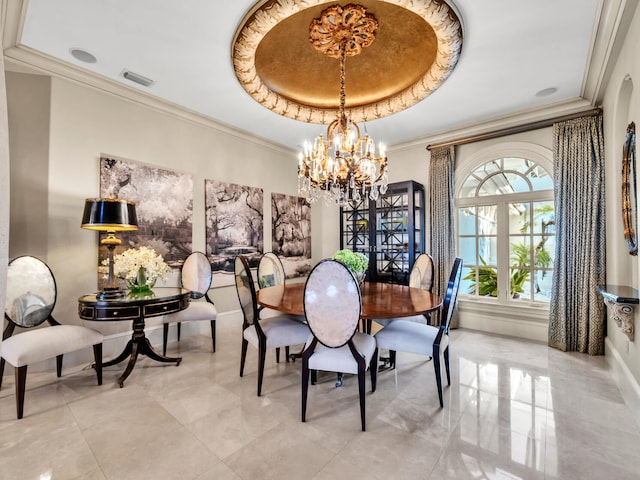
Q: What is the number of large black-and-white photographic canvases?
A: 3